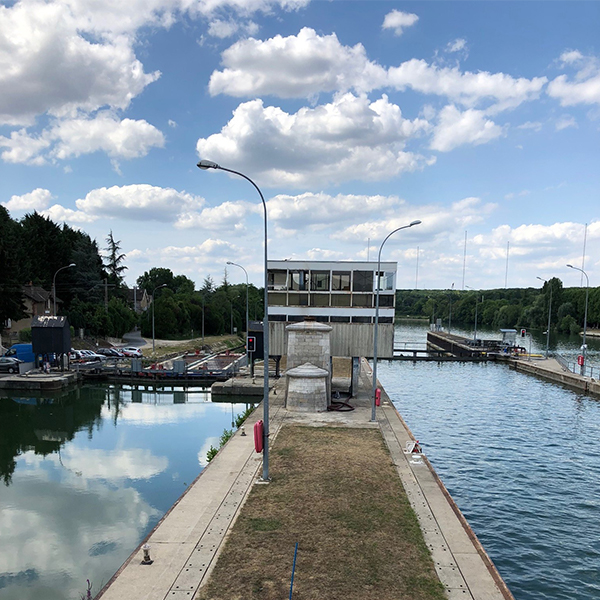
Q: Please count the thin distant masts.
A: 5